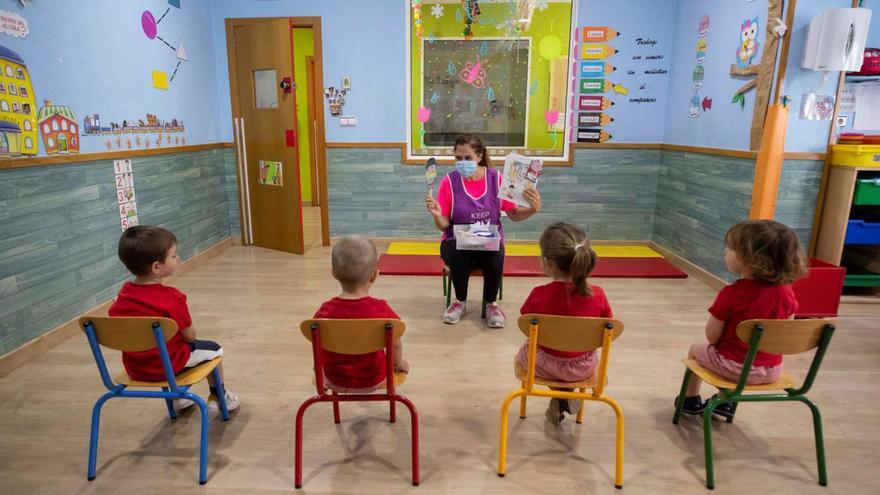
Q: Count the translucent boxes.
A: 1